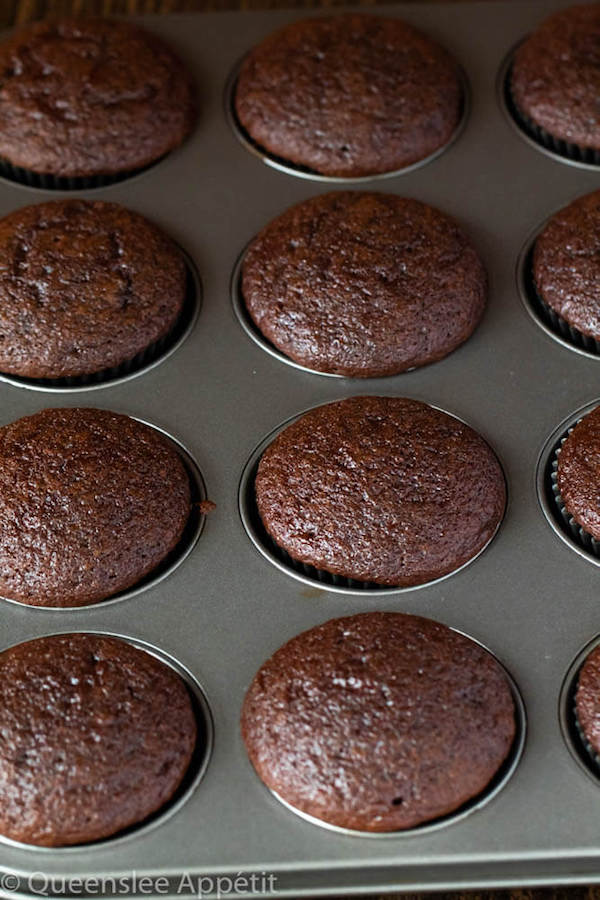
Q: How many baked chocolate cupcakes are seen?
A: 12